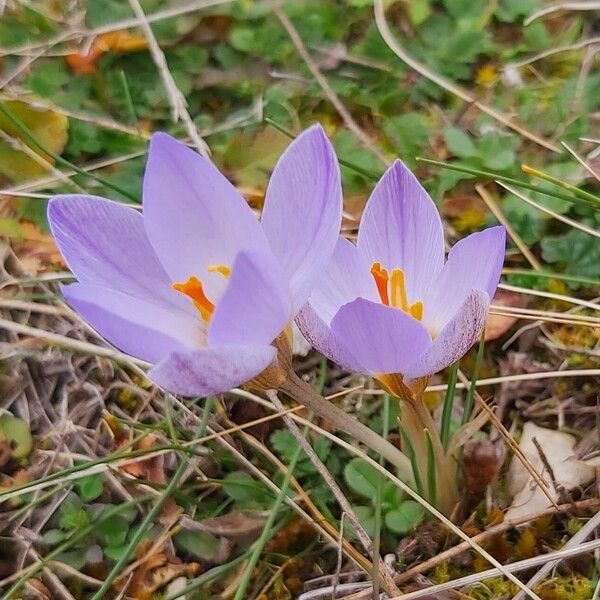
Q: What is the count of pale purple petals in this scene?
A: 12